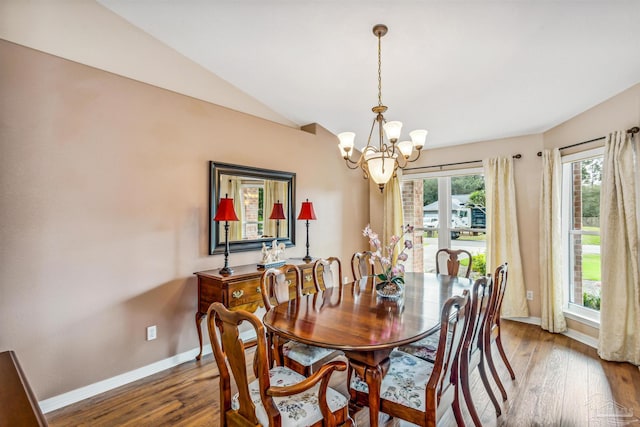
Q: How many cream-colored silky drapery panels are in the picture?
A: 4